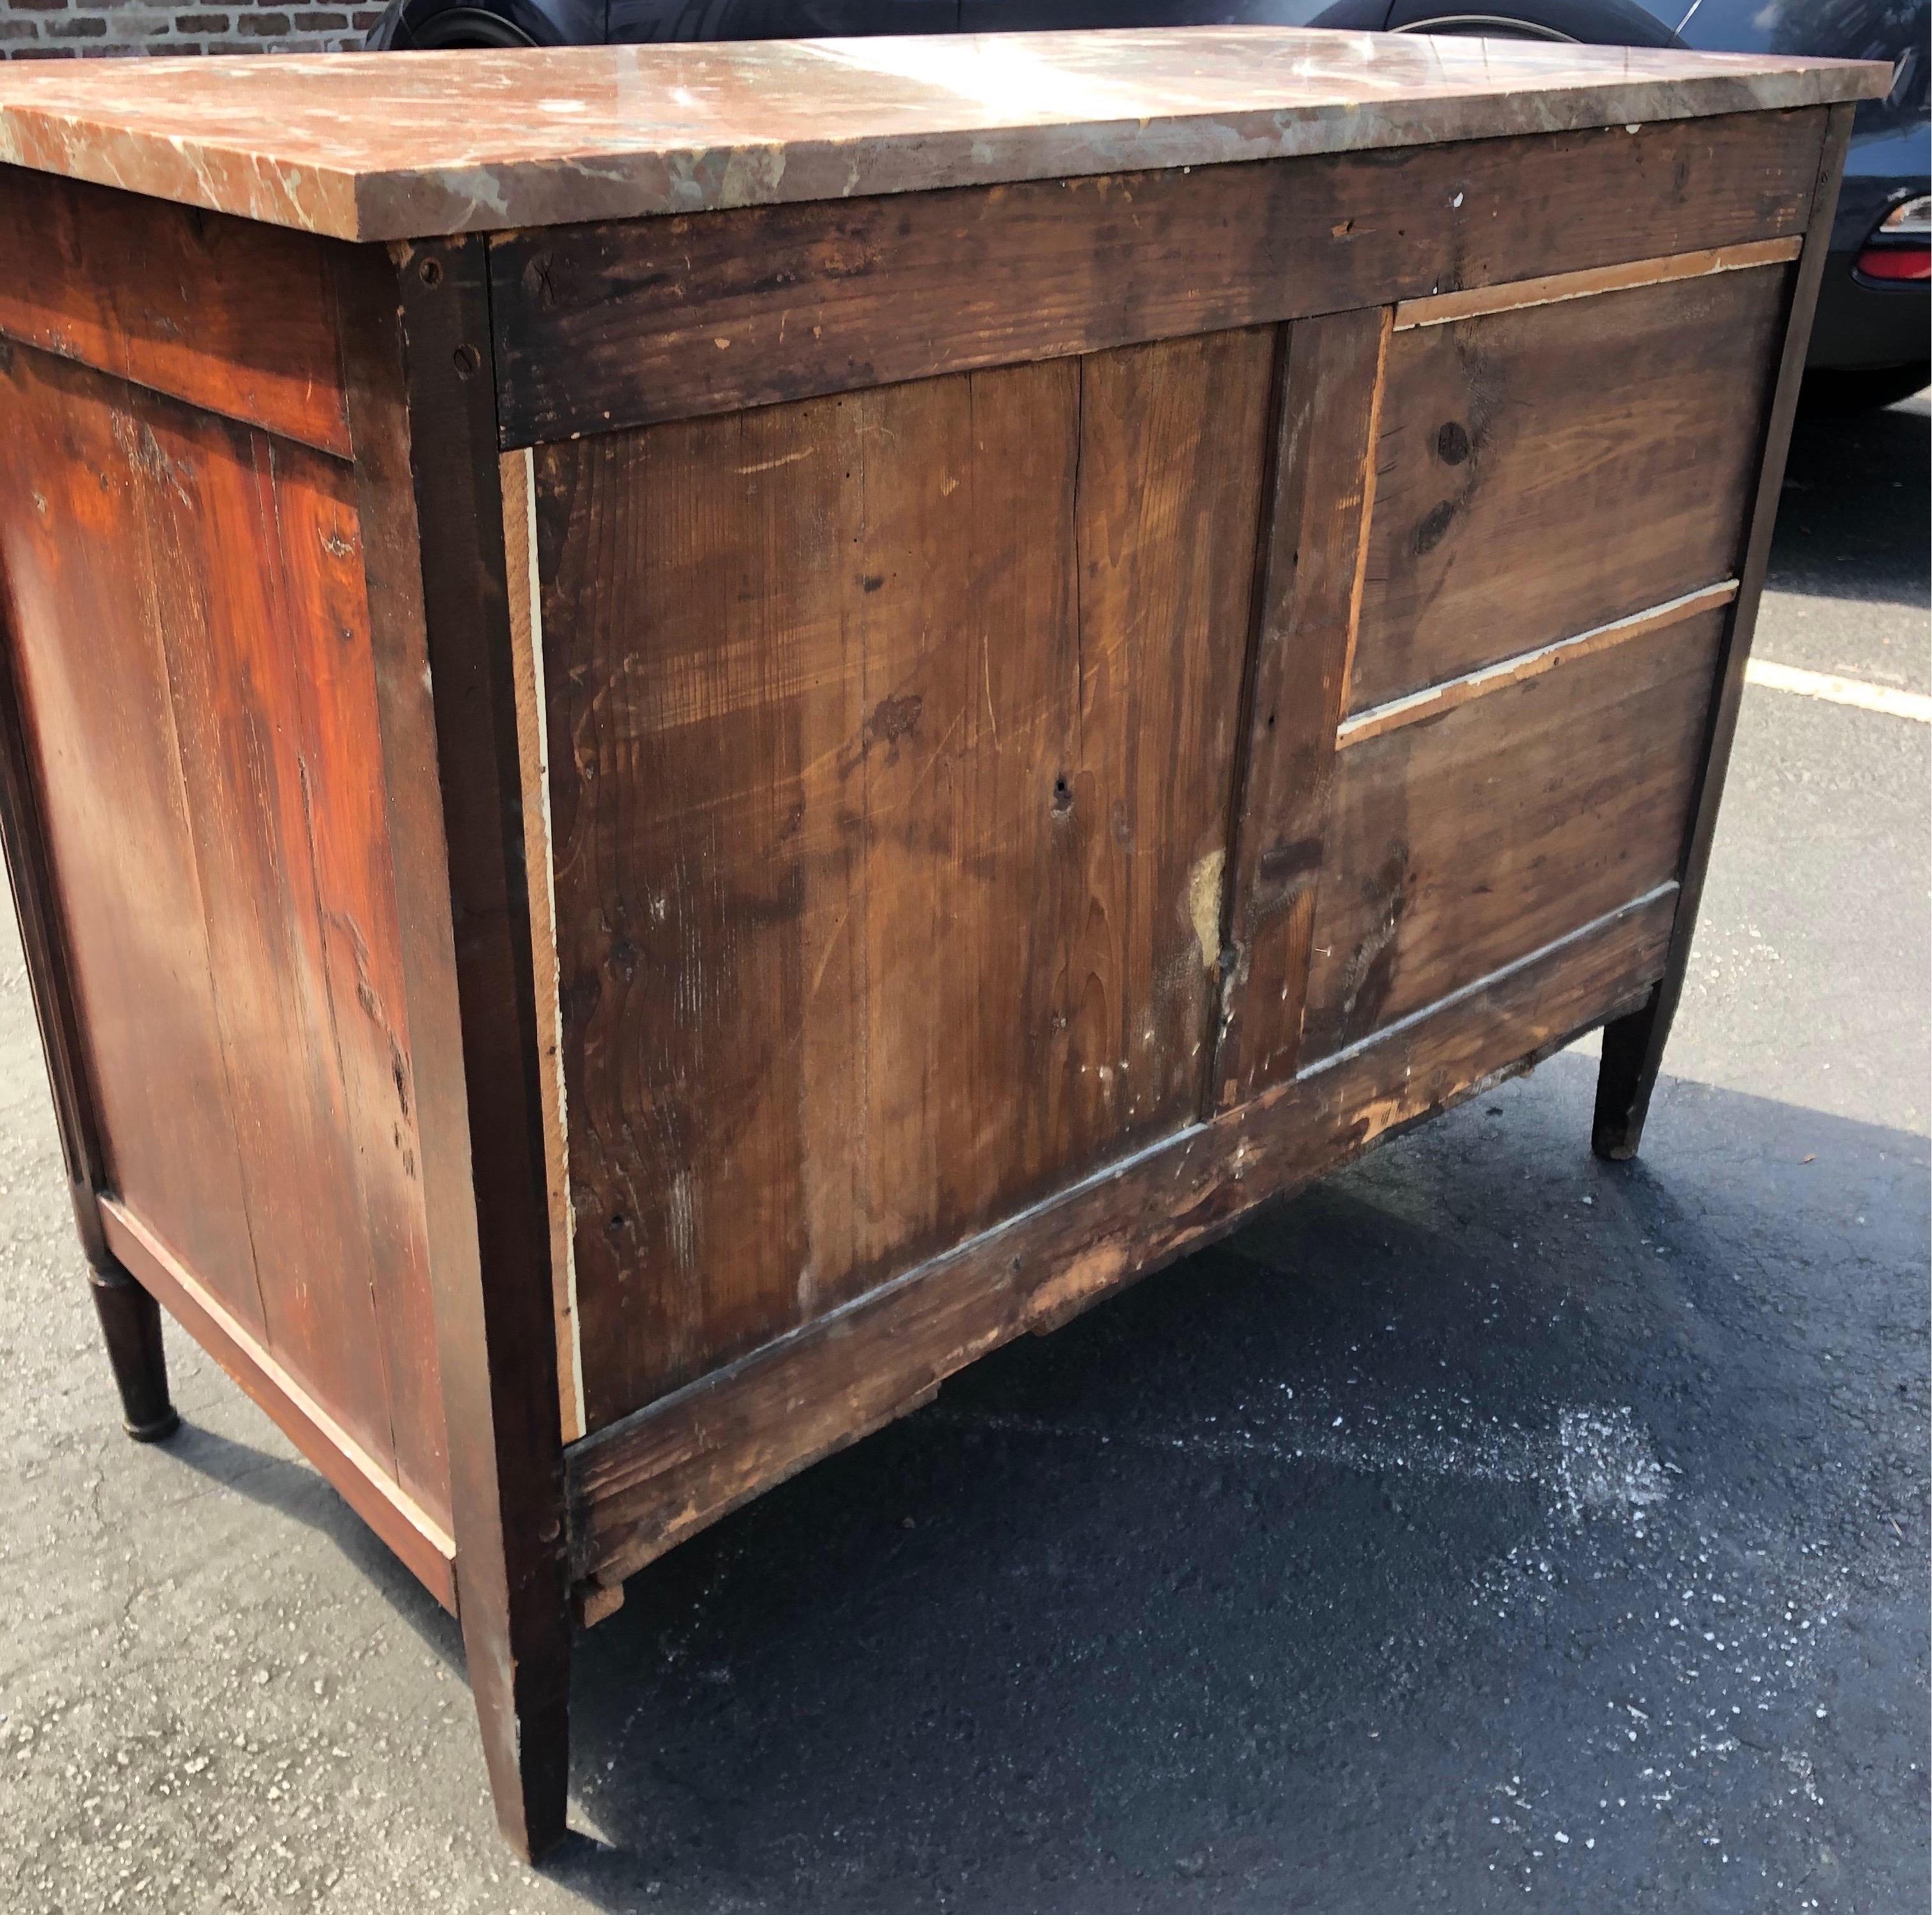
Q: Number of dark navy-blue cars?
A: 1